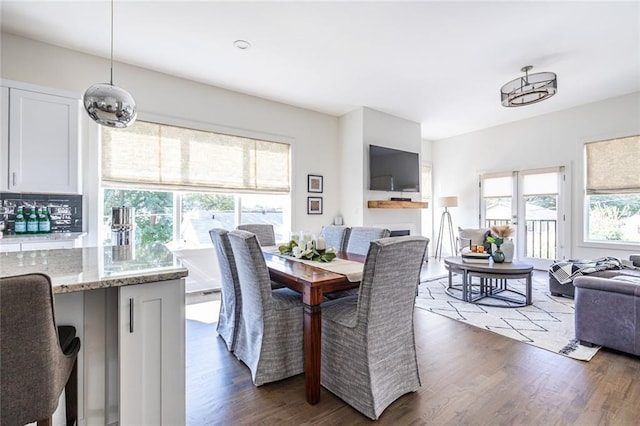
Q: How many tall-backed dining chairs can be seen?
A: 6